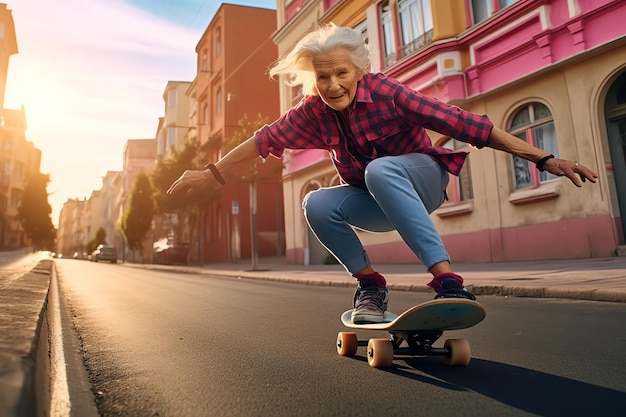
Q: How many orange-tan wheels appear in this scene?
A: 3